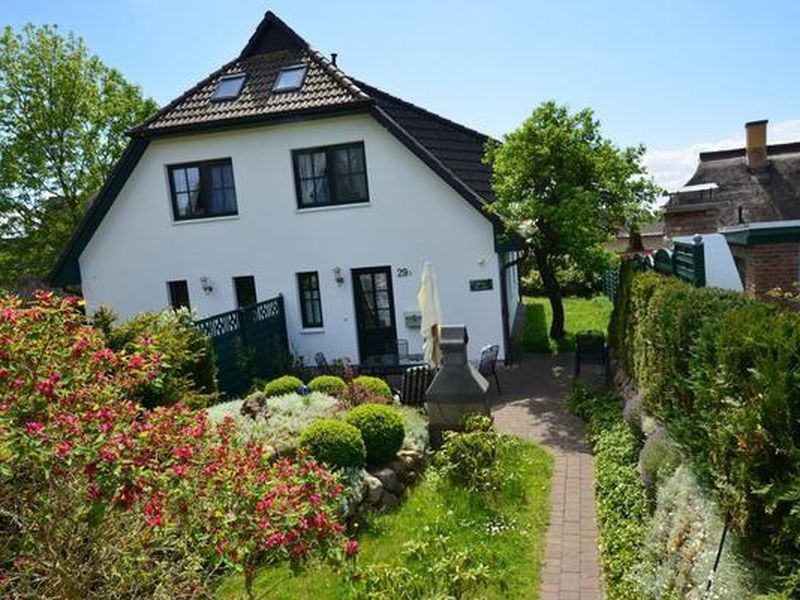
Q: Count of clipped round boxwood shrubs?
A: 5